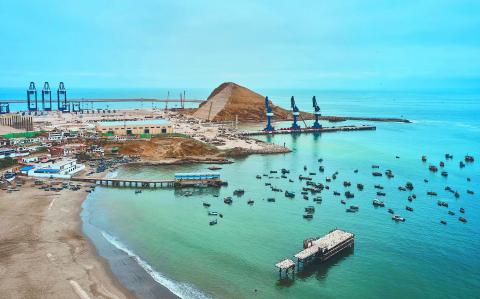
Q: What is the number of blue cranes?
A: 6